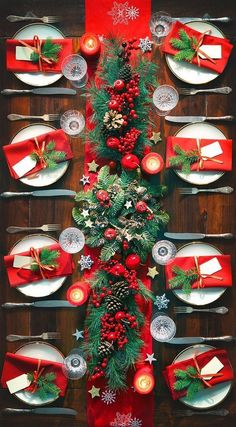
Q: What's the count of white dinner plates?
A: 8